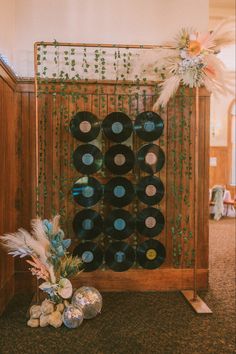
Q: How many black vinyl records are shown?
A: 15